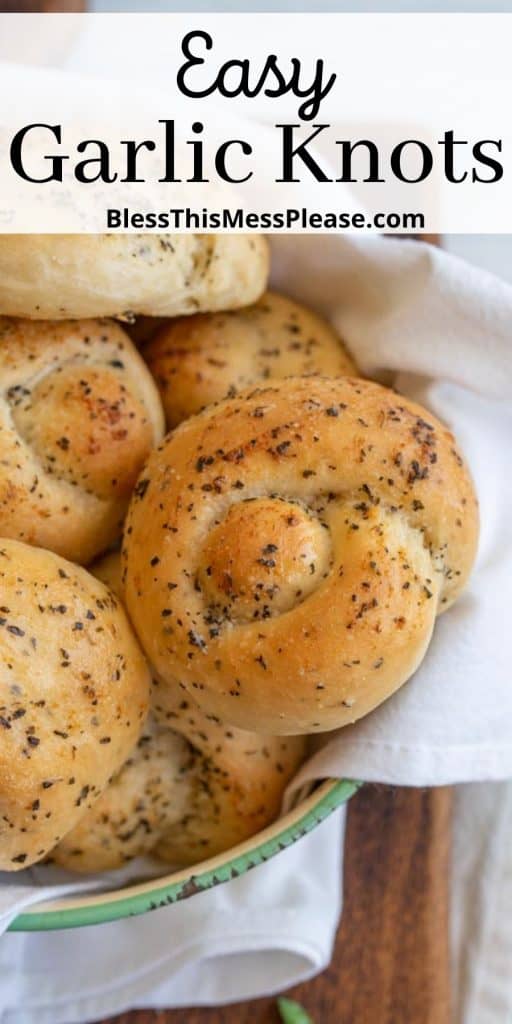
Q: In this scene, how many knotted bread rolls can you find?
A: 6